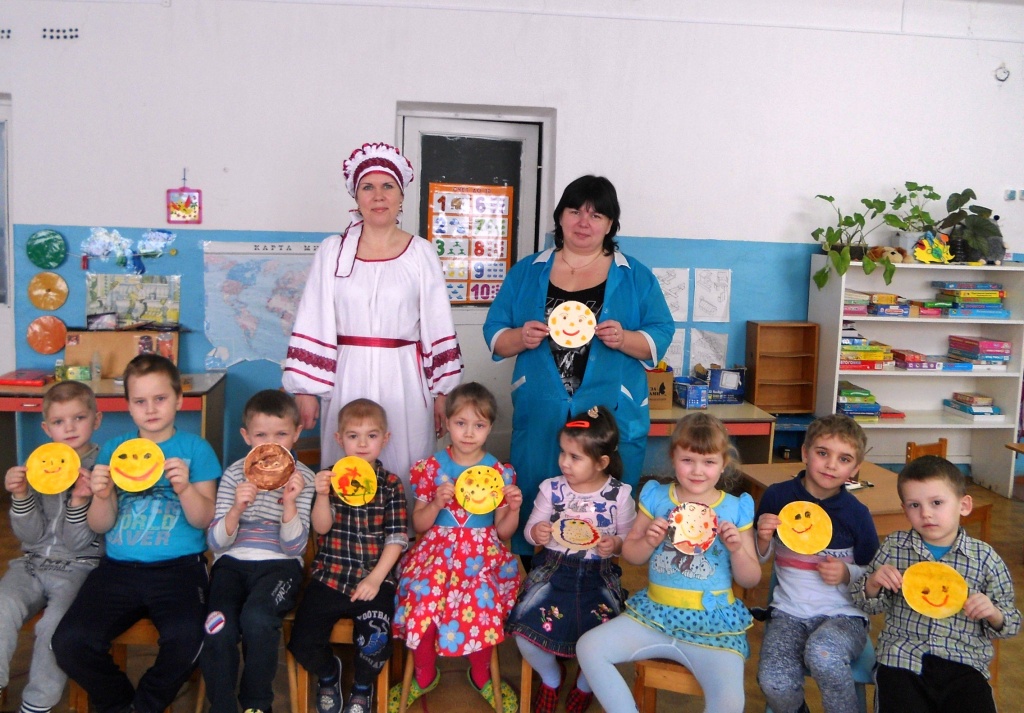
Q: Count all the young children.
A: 9